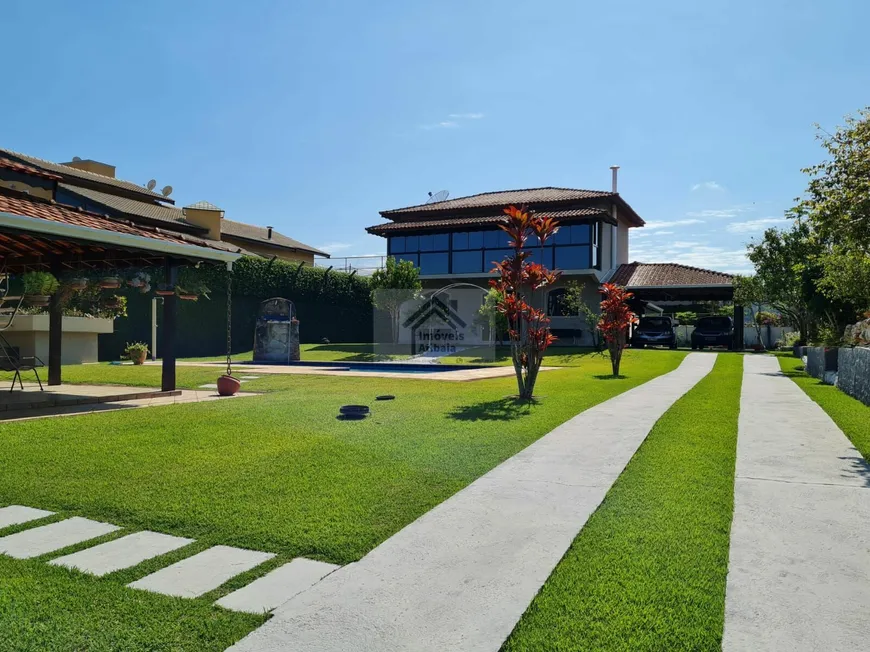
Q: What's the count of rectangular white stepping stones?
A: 5